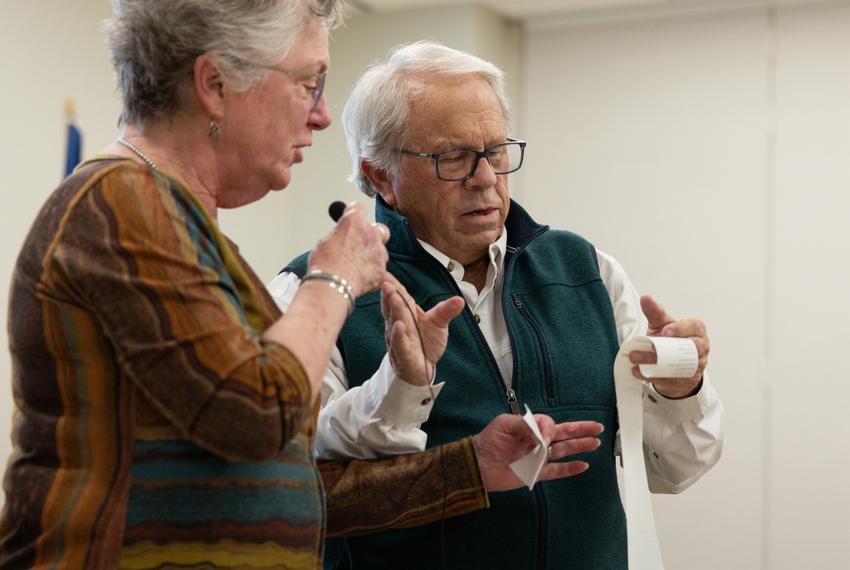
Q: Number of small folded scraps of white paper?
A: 1